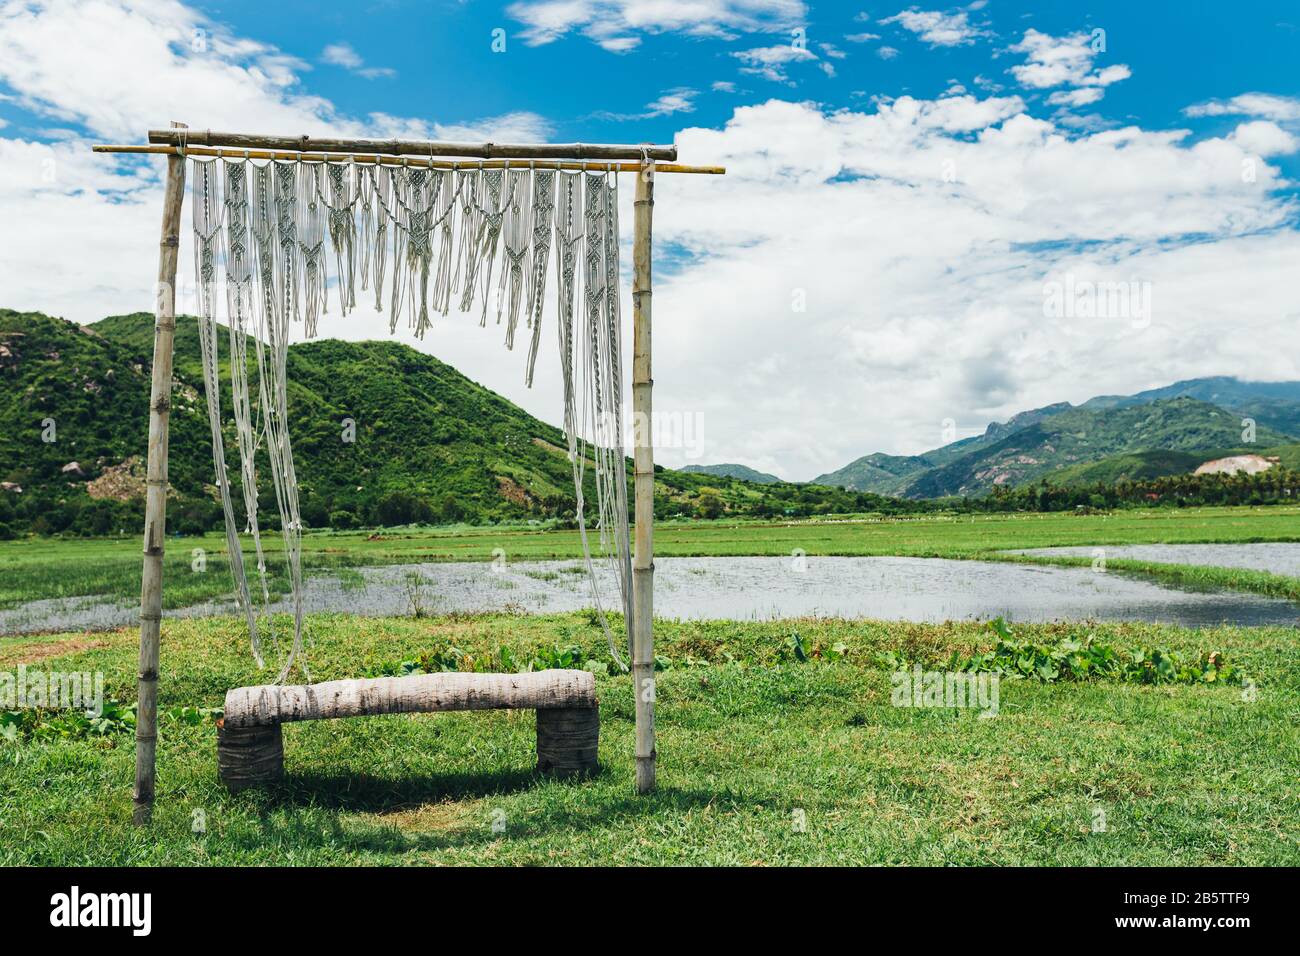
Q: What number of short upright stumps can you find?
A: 2